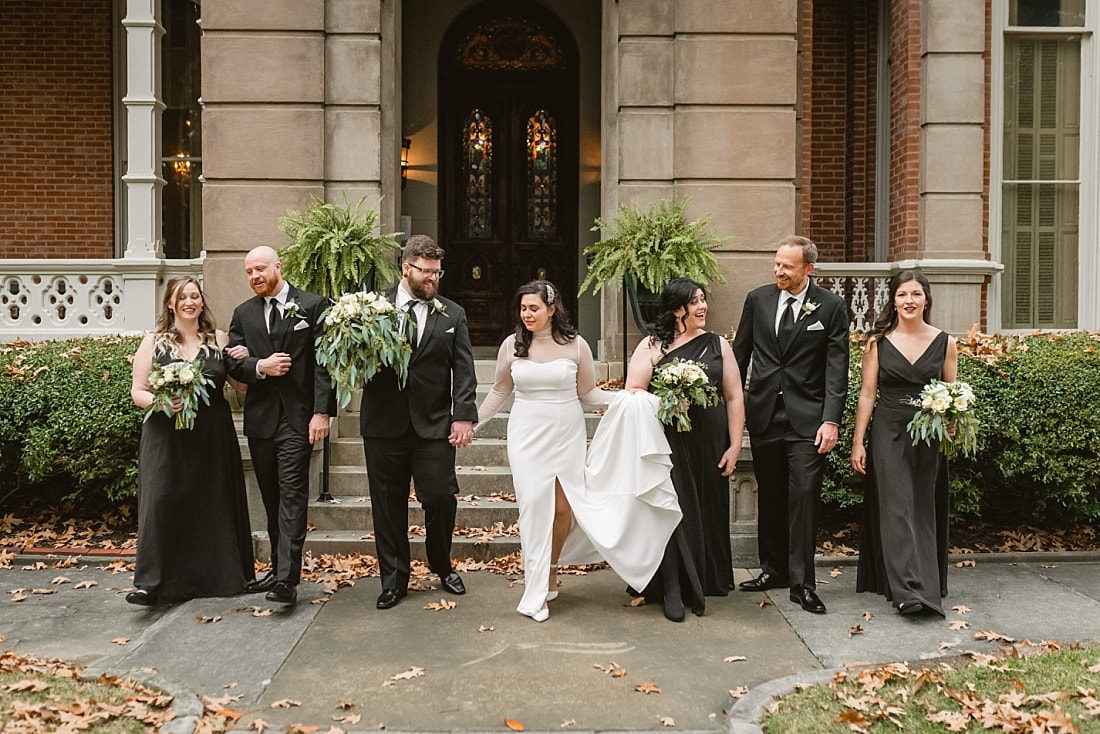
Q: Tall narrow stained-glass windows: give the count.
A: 2